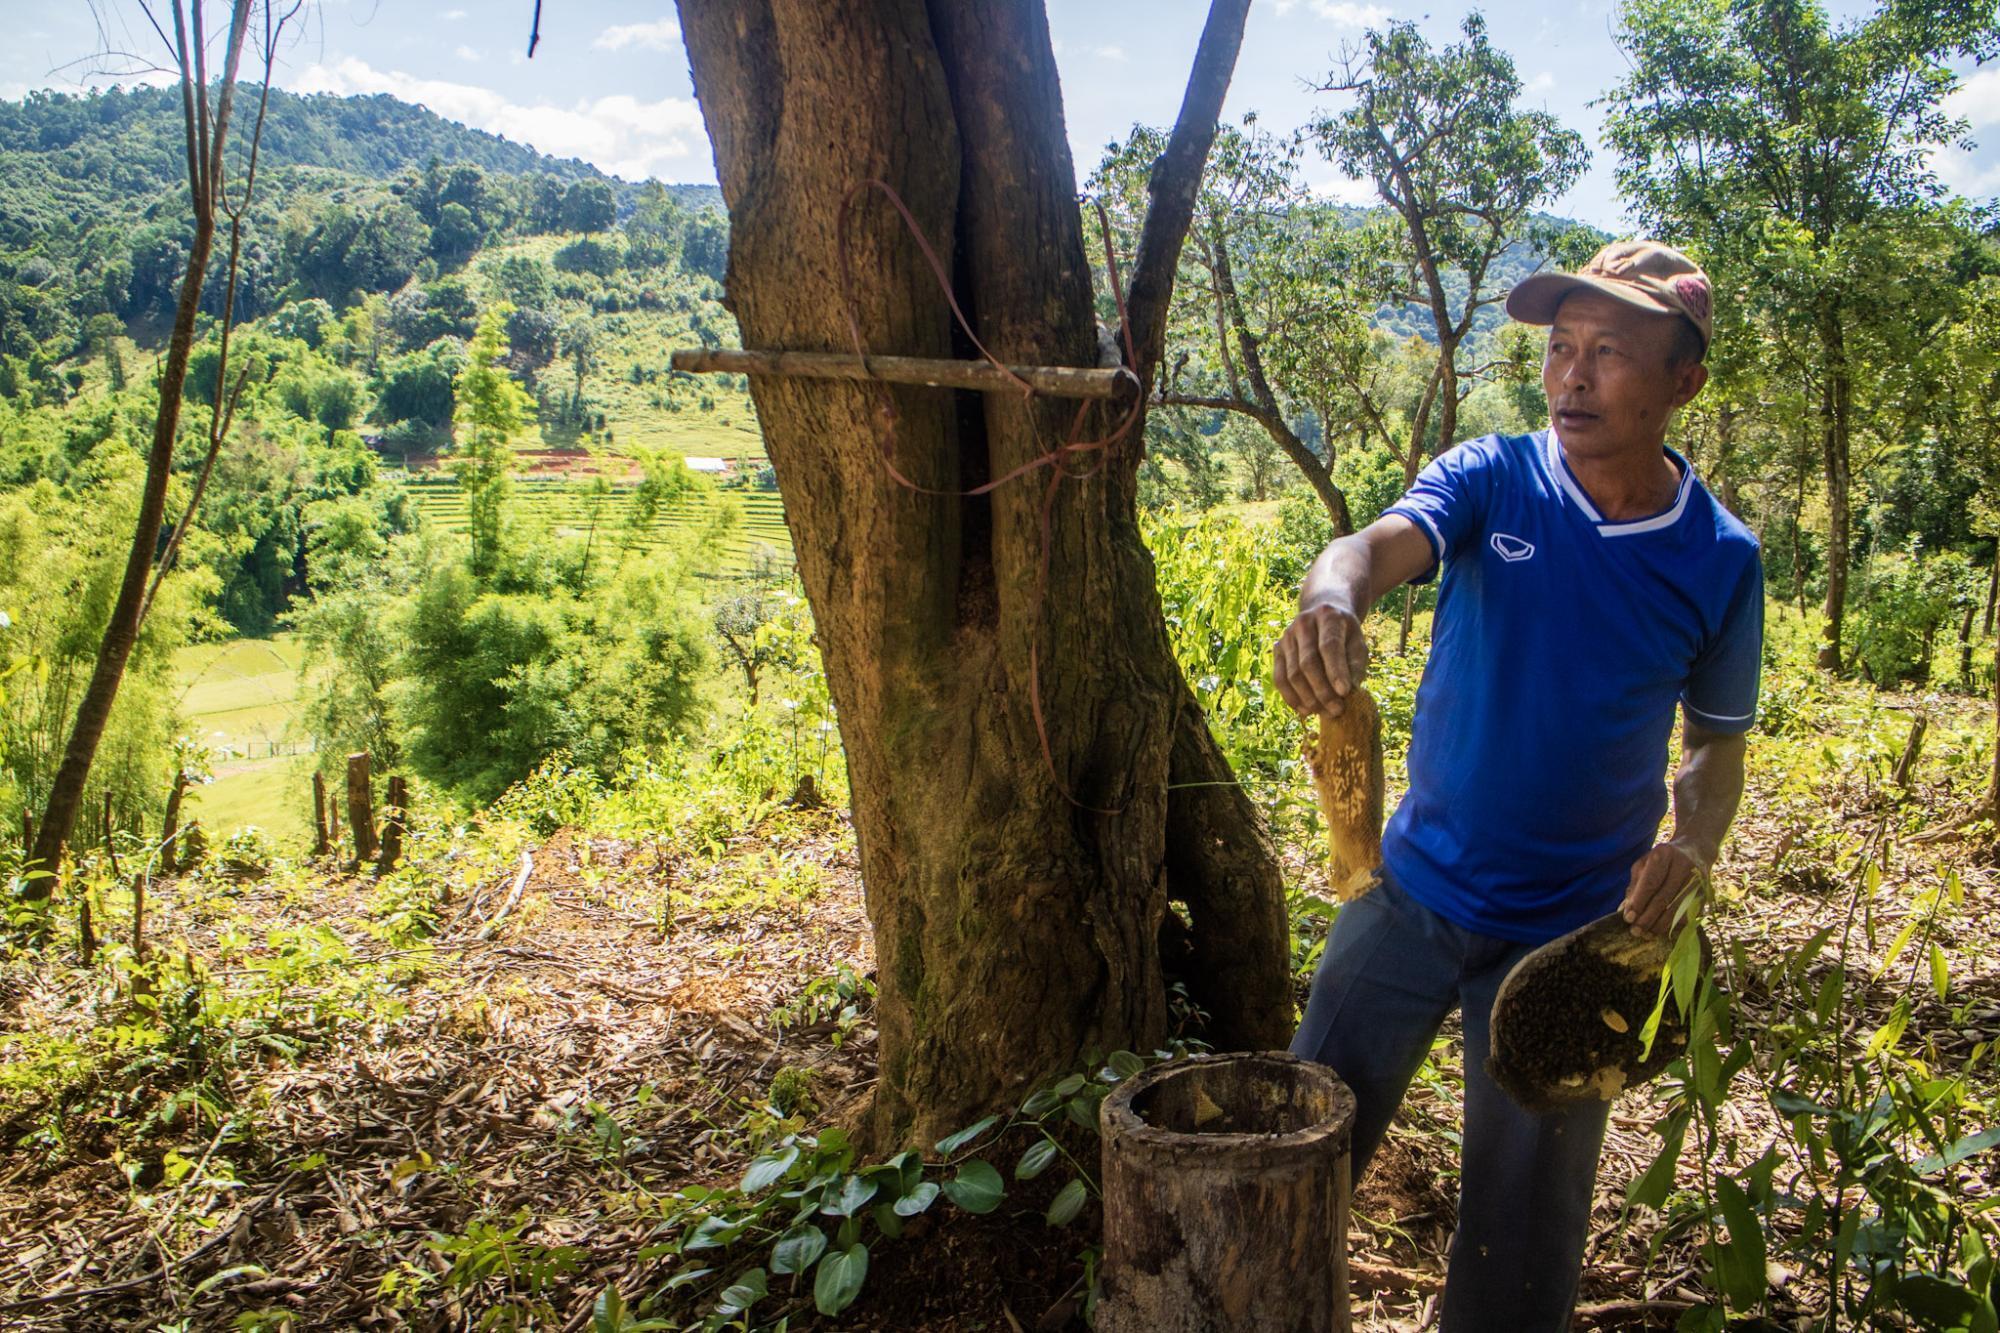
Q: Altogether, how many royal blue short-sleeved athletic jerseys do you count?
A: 1